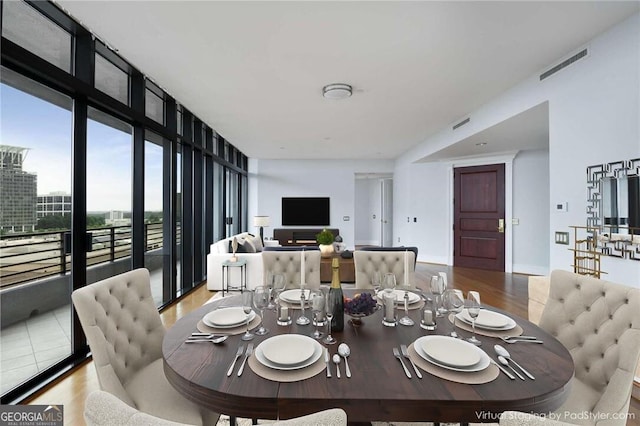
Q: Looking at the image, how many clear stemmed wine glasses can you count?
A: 12